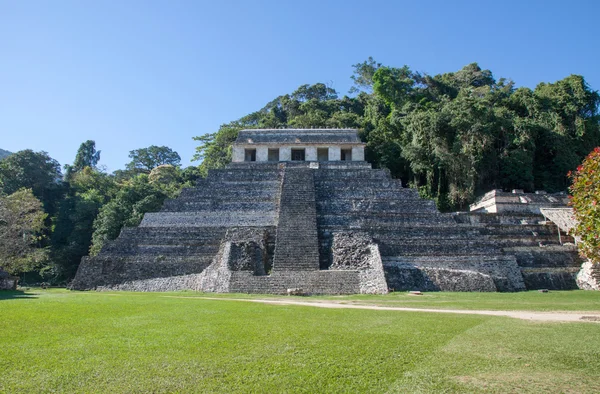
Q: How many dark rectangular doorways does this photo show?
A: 5